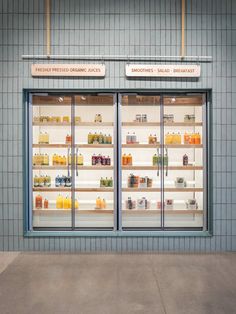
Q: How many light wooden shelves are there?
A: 10